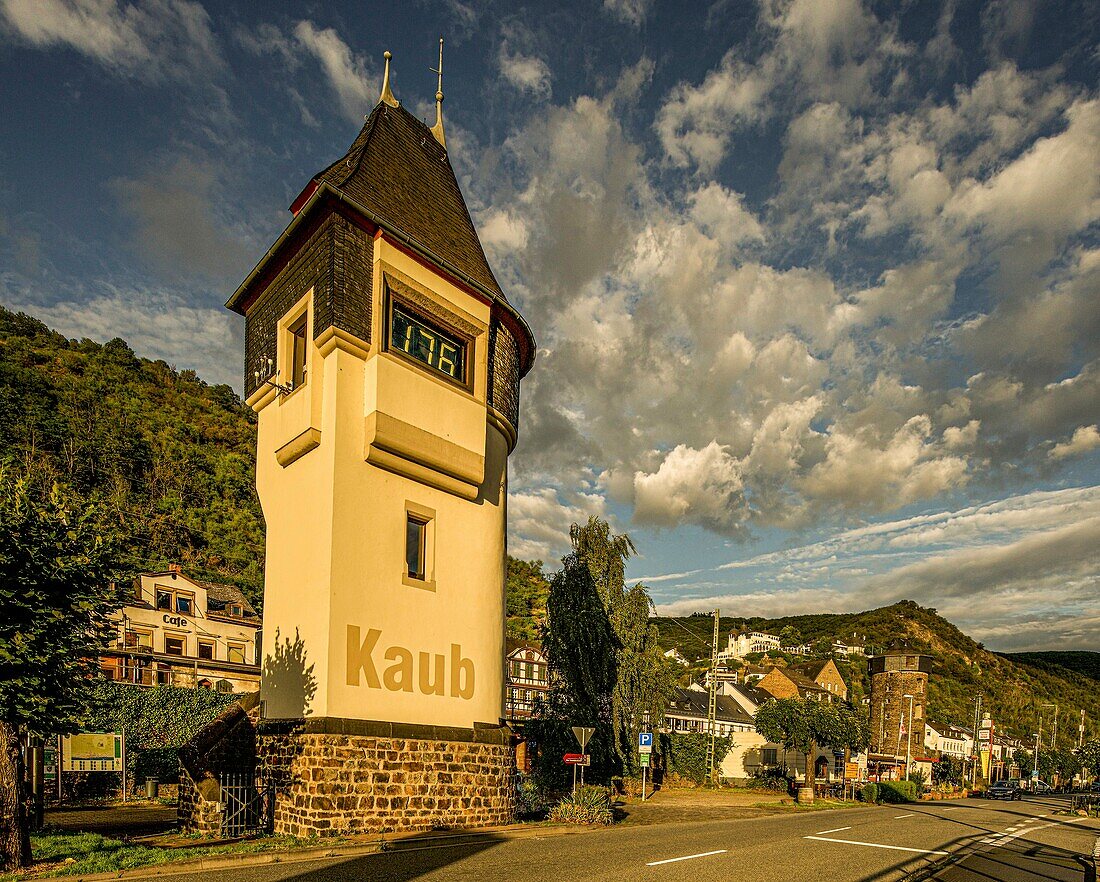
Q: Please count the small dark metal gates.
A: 1